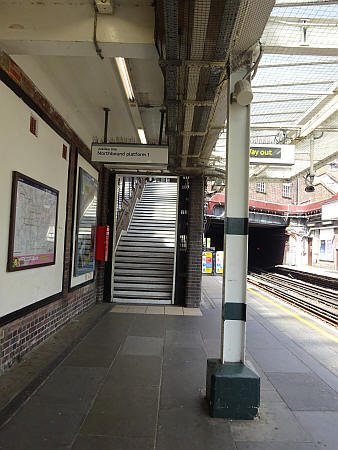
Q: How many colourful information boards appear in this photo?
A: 2